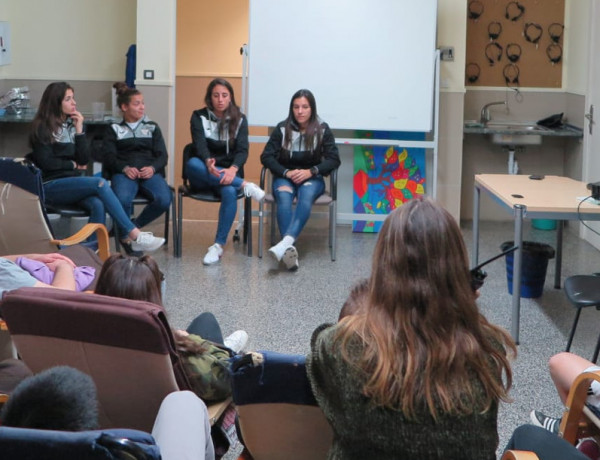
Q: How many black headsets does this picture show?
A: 10